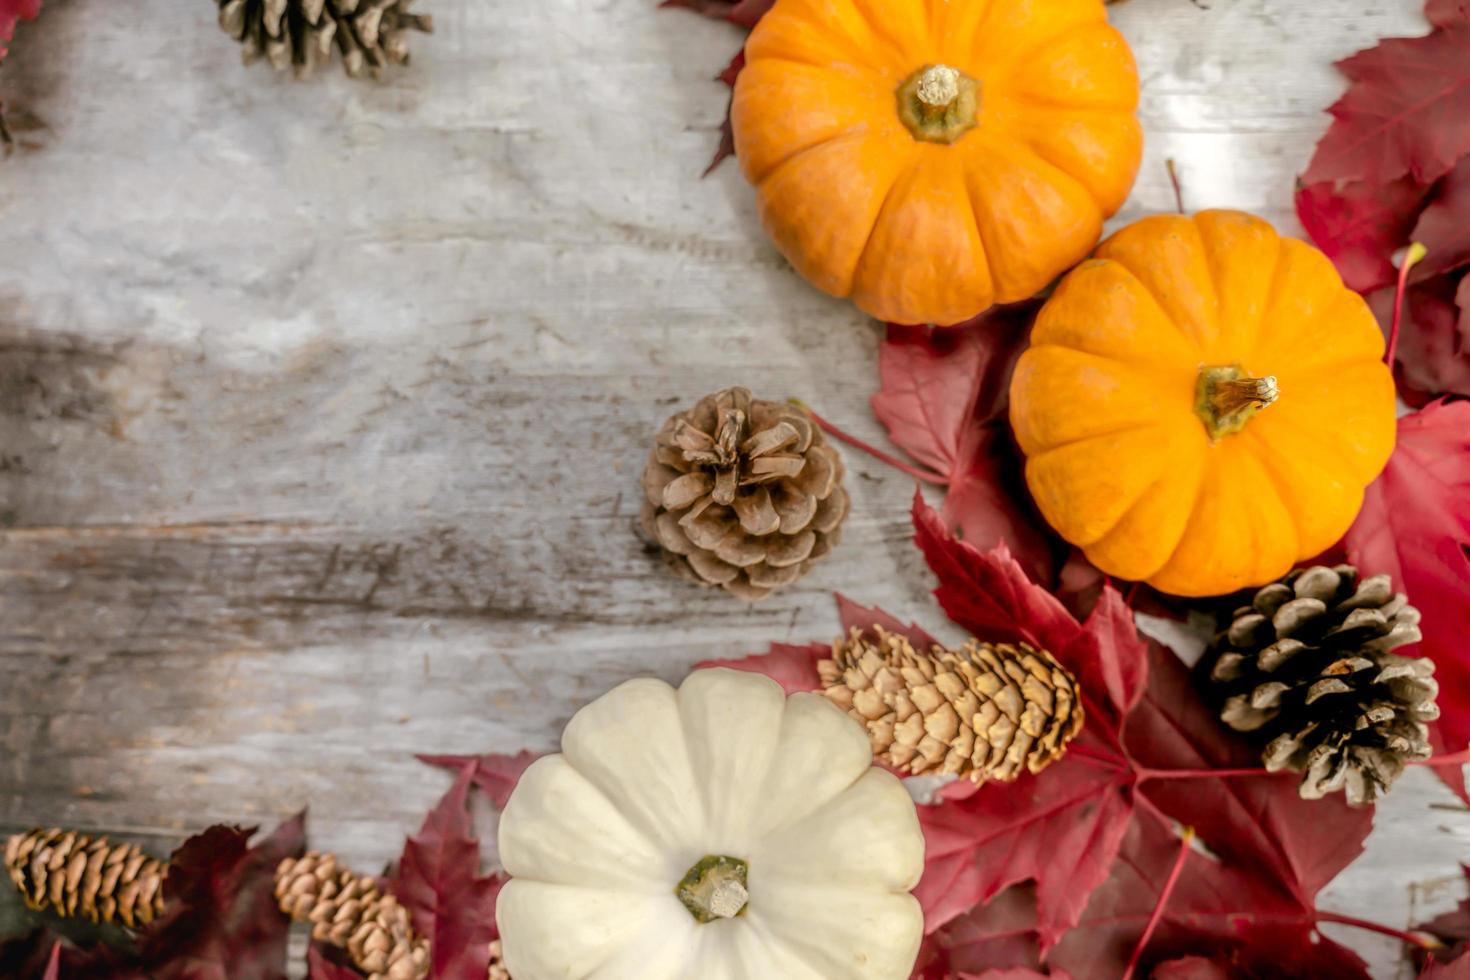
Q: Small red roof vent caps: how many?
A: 0